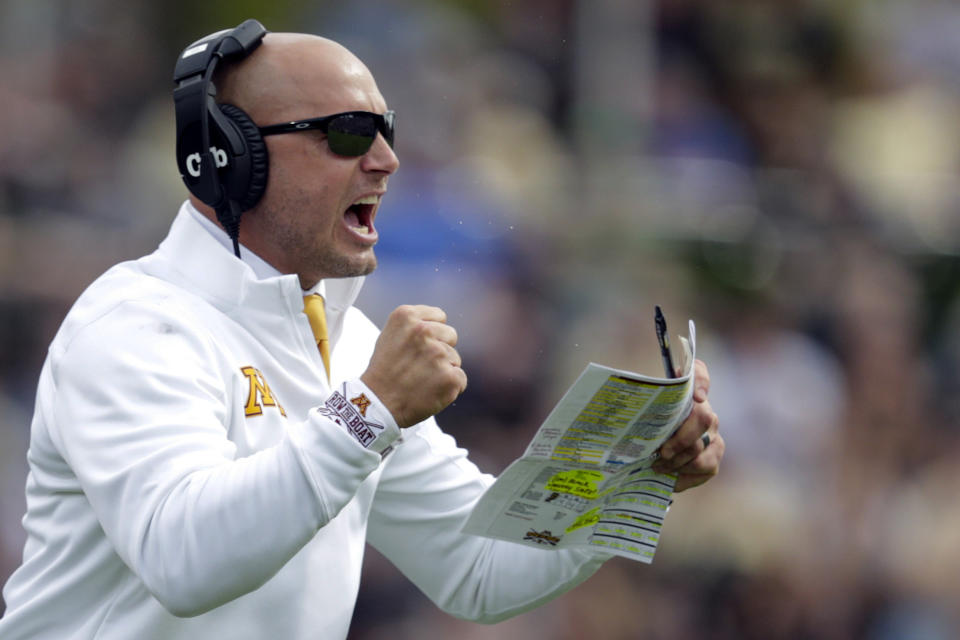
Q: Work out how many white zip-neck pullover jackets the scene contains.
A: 1